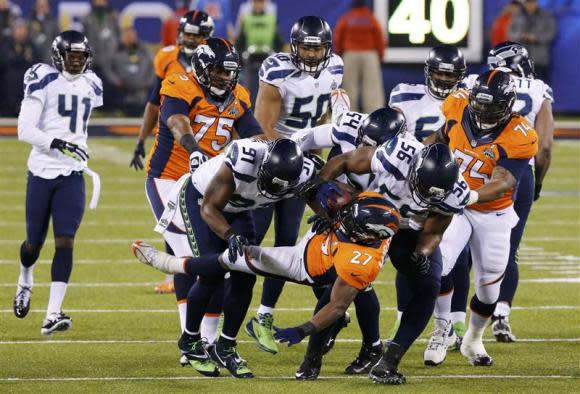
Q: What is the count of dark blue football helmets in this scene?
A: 11